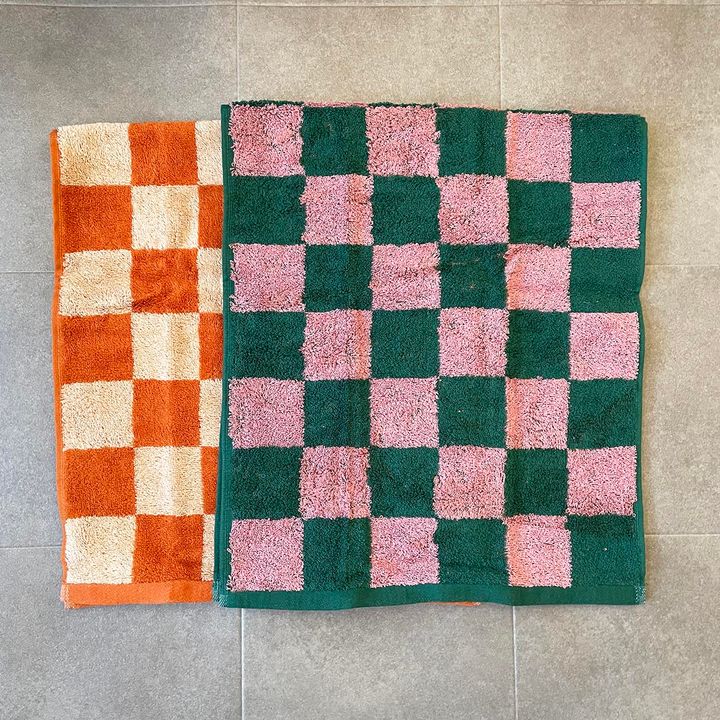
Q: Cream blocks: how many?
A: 11